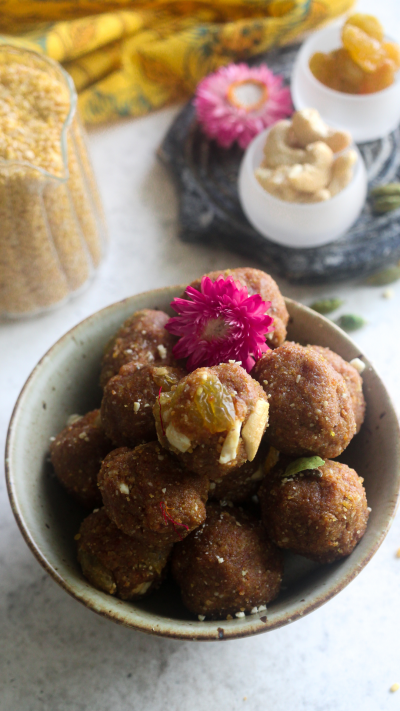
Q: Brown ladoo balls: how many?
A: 12